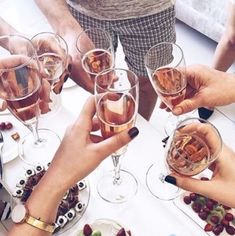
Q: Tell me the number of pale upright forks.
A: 0